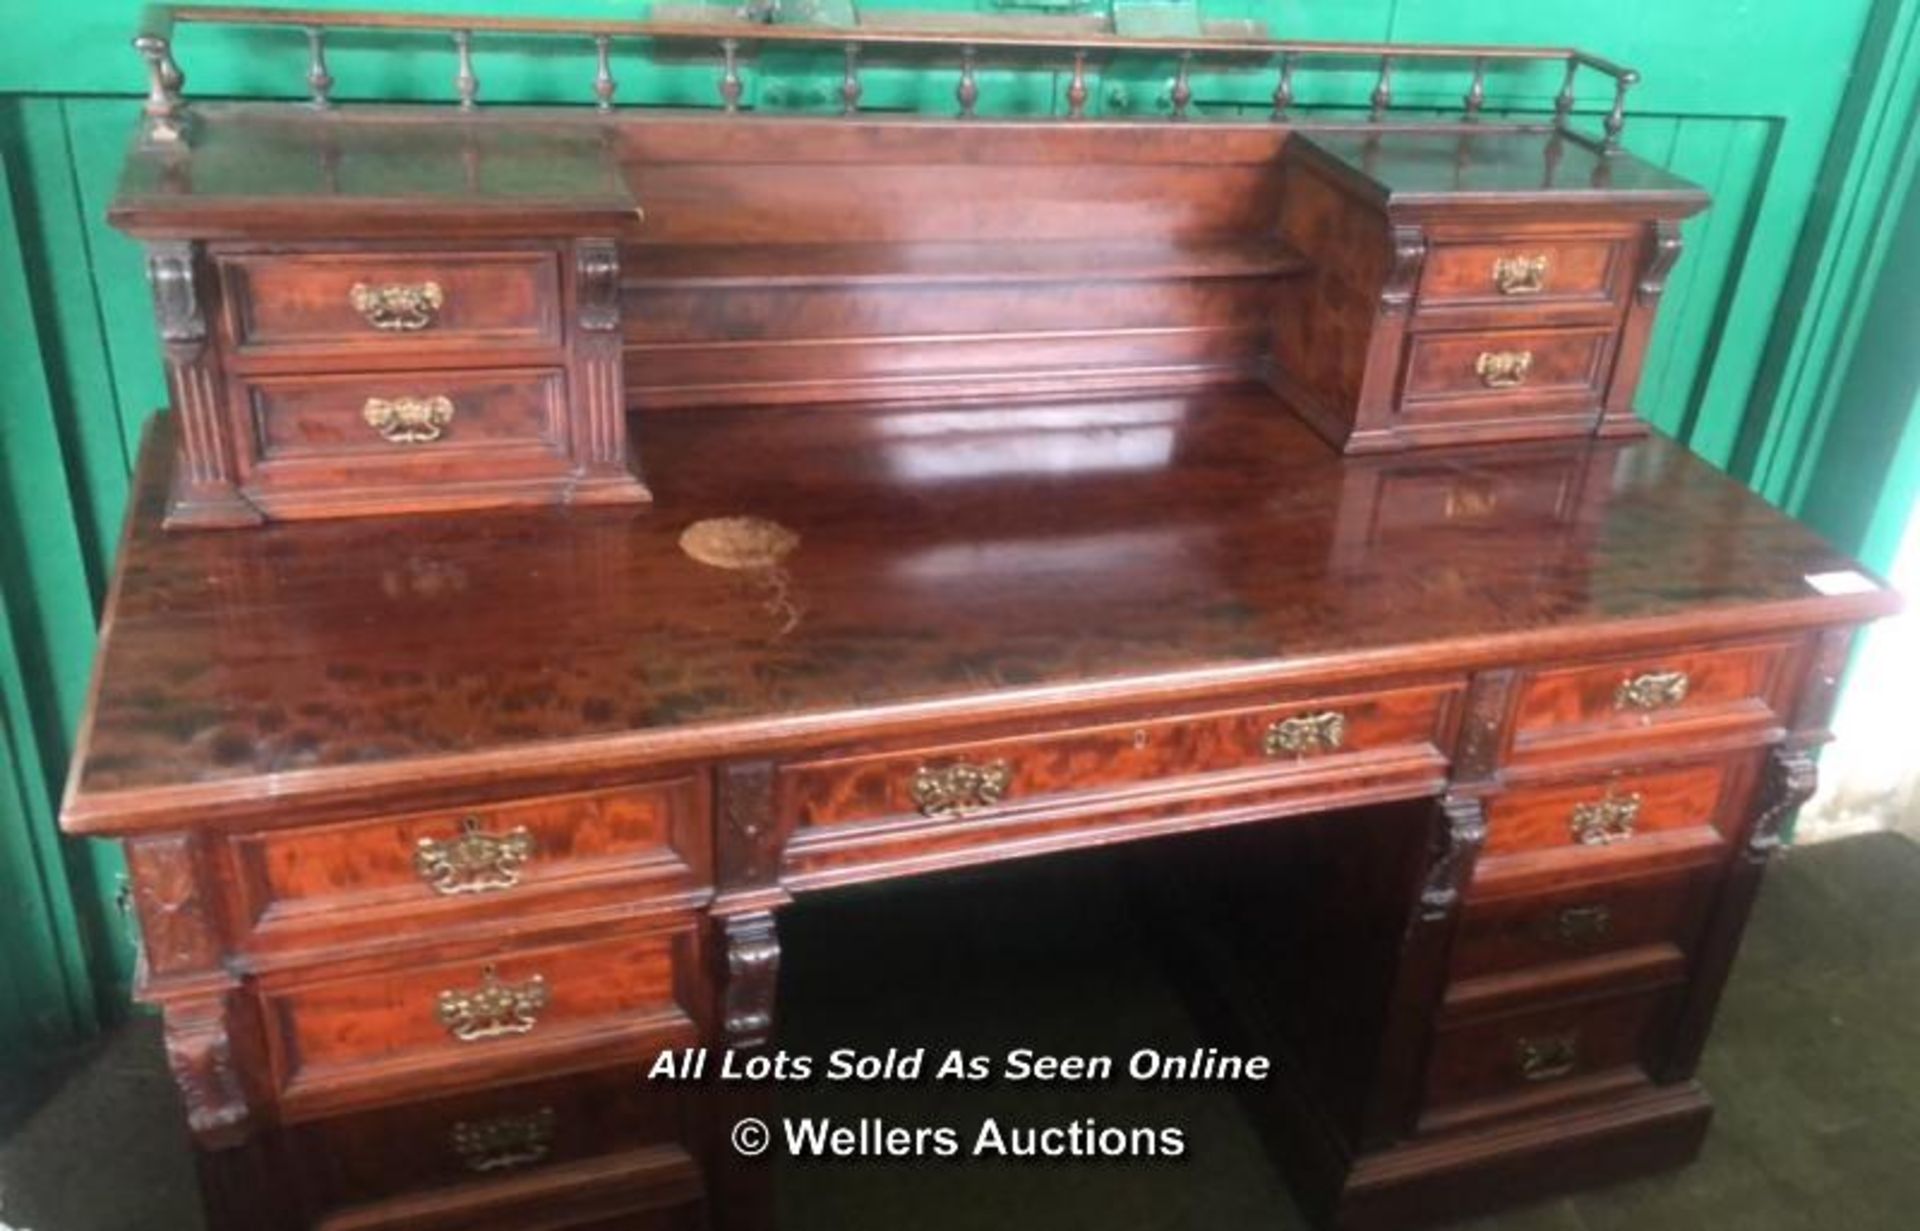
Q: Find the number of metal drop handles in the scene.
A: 13